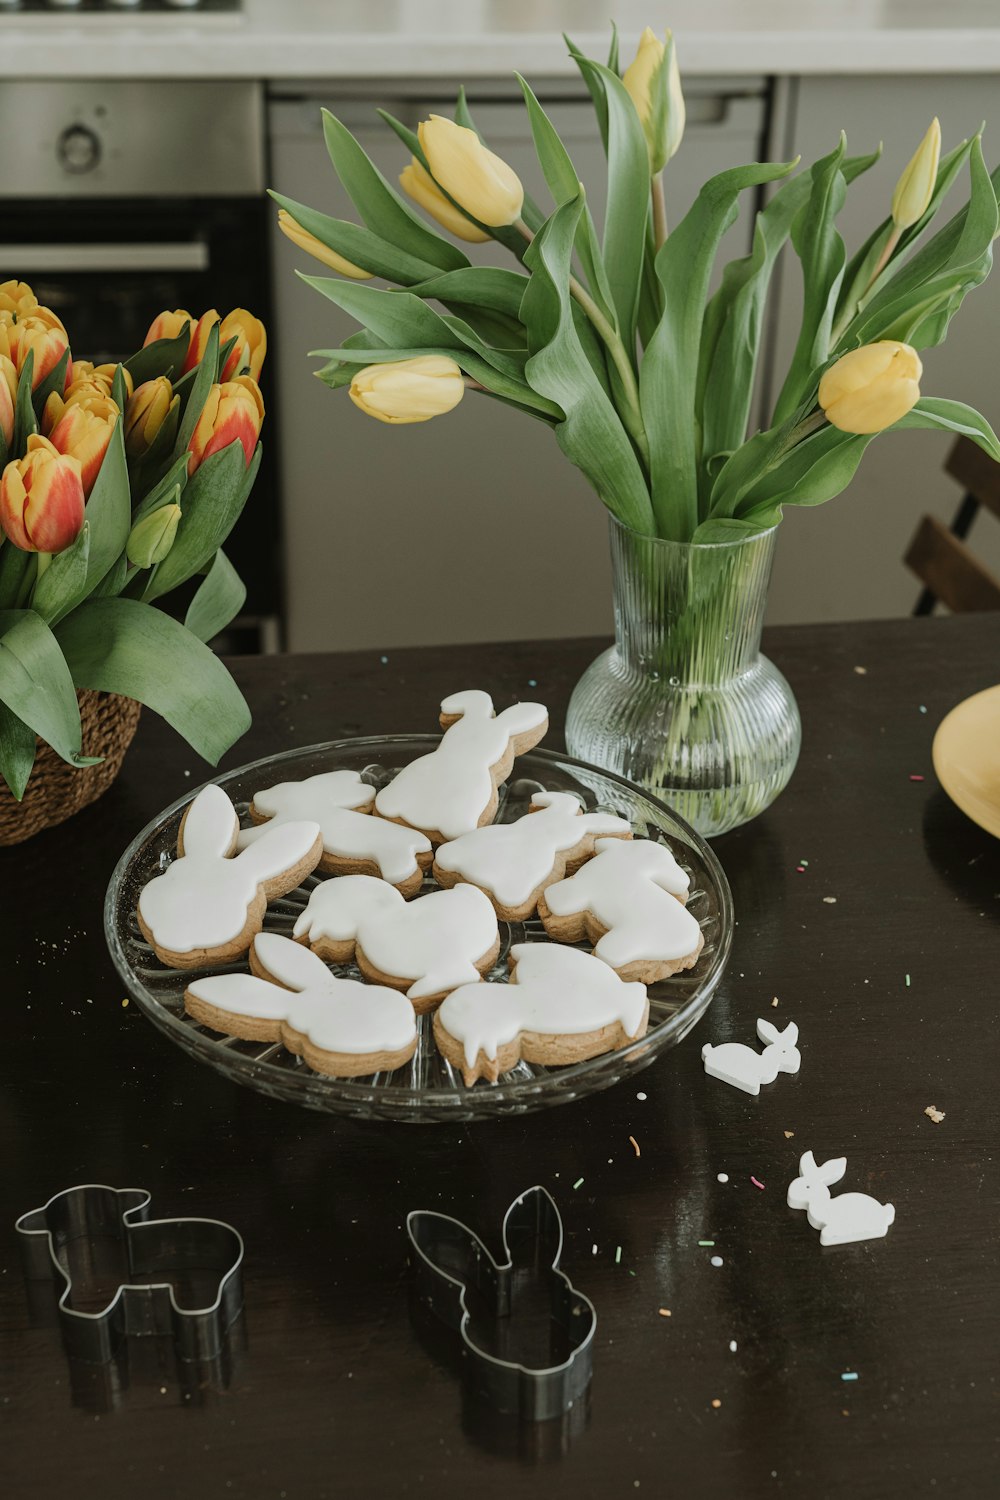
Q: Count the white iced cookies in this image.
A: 8